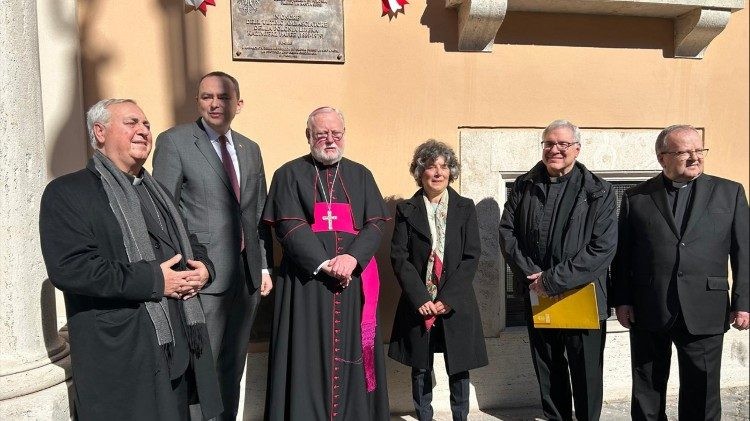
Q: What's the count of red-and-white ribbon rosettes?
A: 2